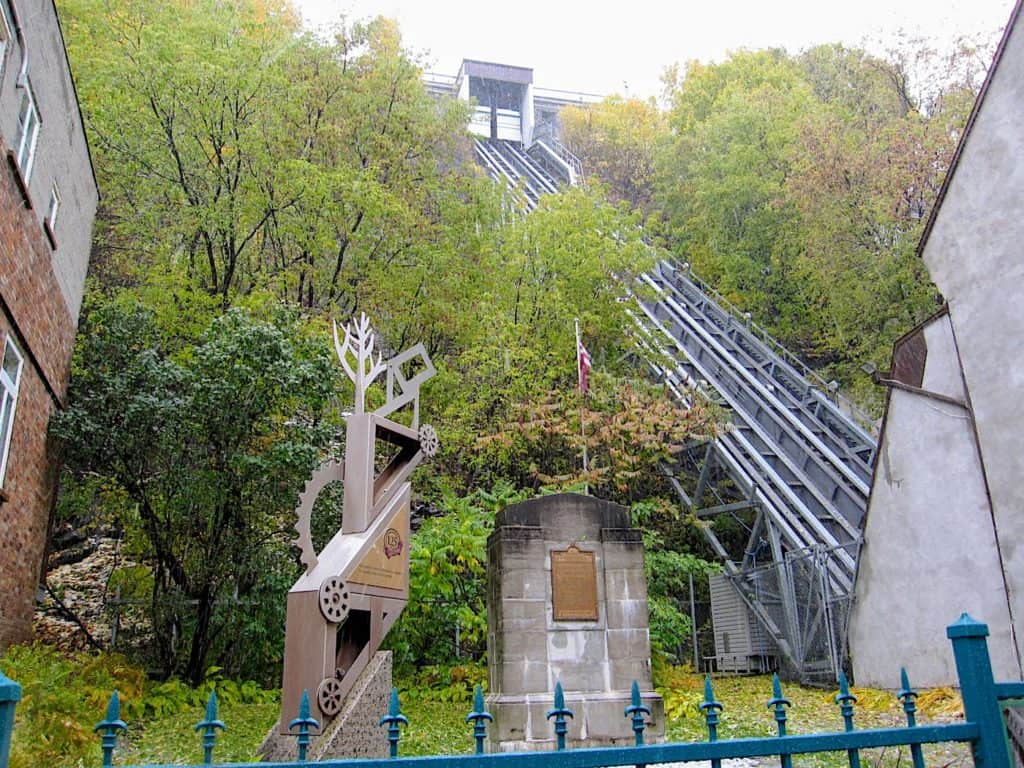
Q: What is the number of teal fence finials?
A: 11